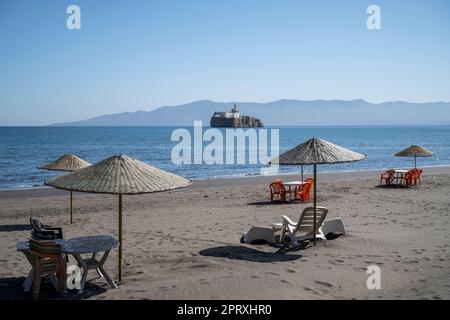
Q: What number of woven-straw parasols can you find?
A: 4